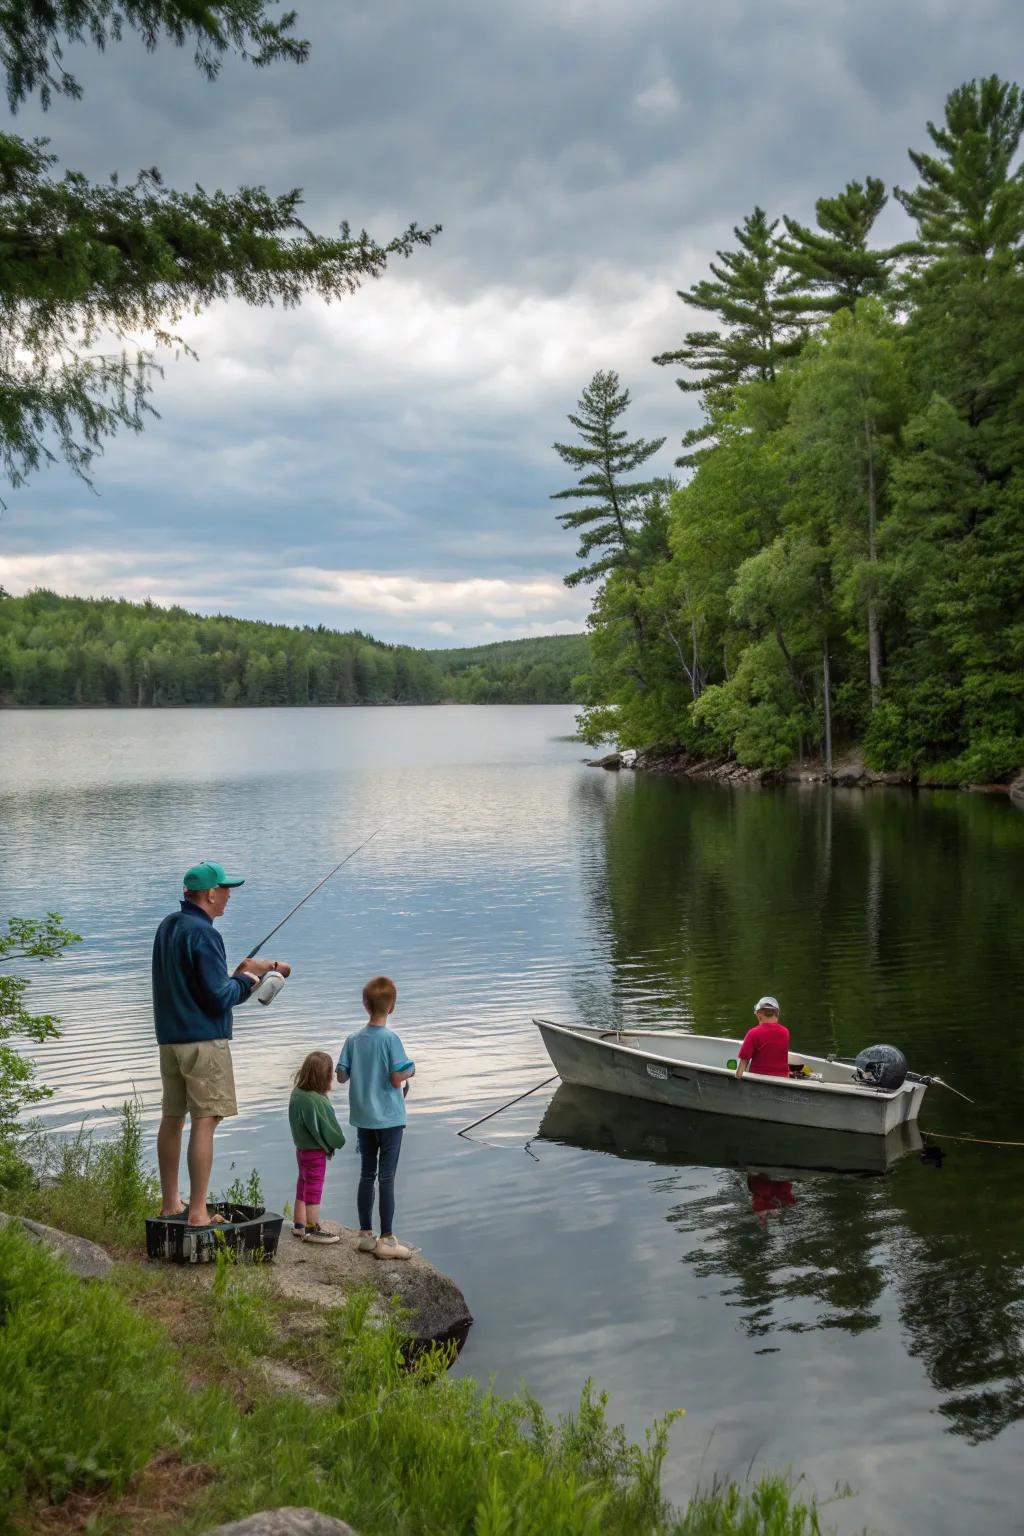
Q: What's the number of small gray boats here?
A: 1